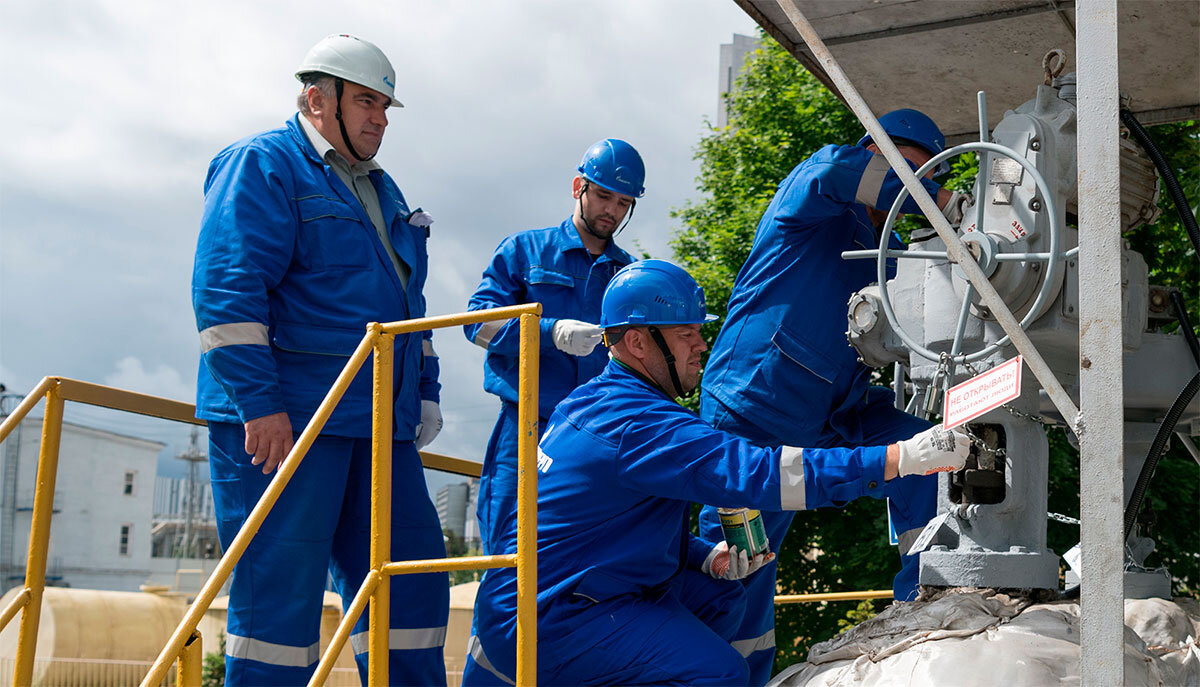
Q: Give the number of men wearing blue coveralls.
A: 4